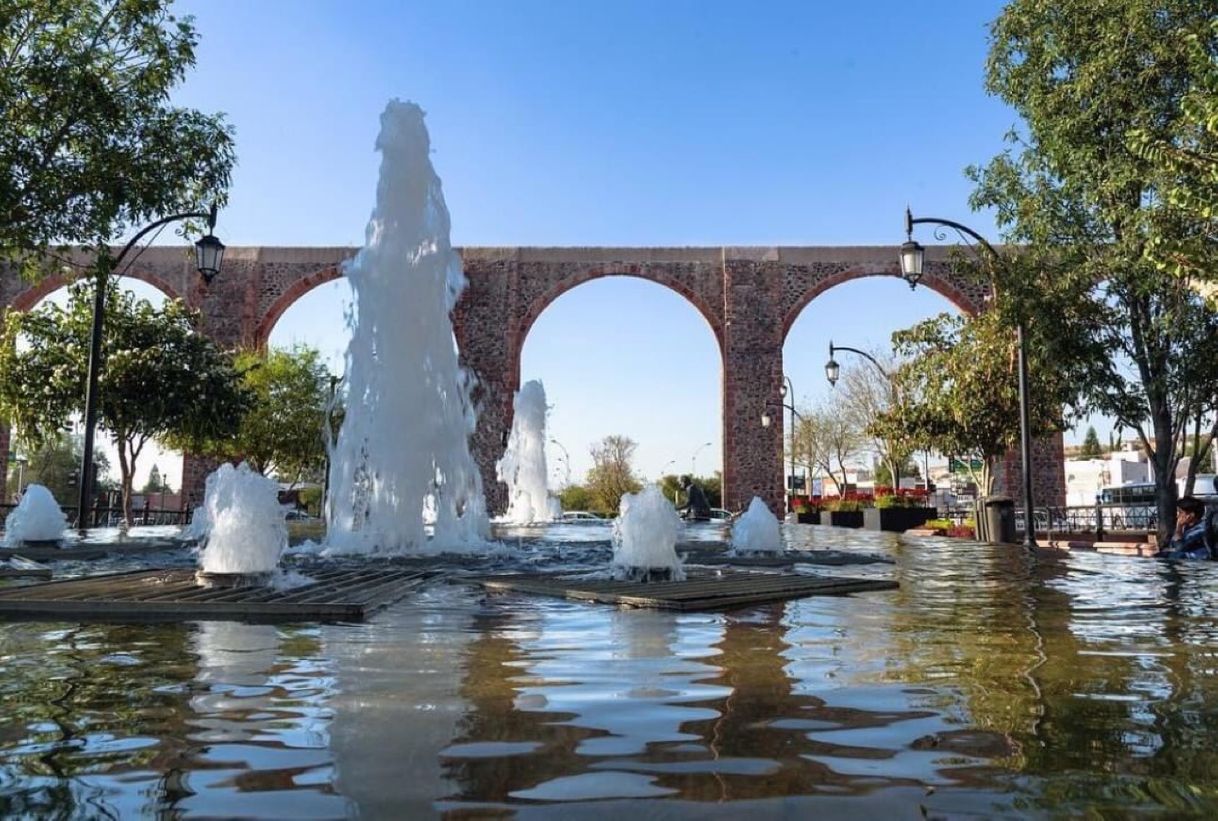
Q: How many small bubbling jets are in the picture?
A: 4